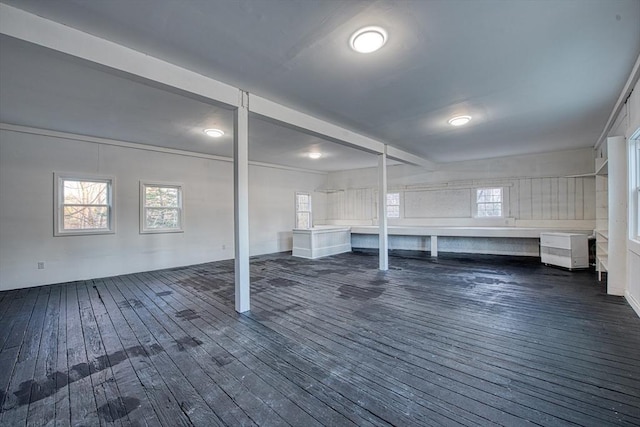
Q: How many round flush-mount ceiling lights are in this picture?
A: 4